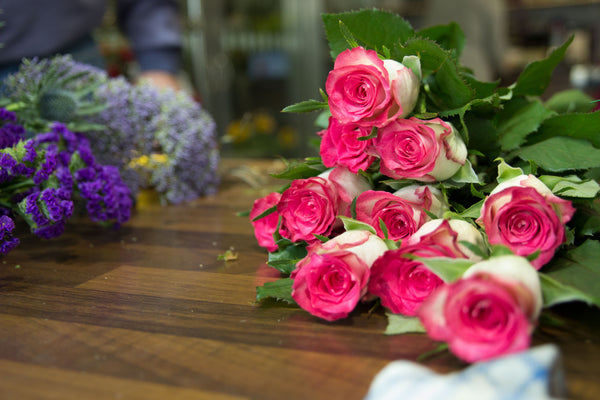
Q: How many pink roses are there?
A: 10